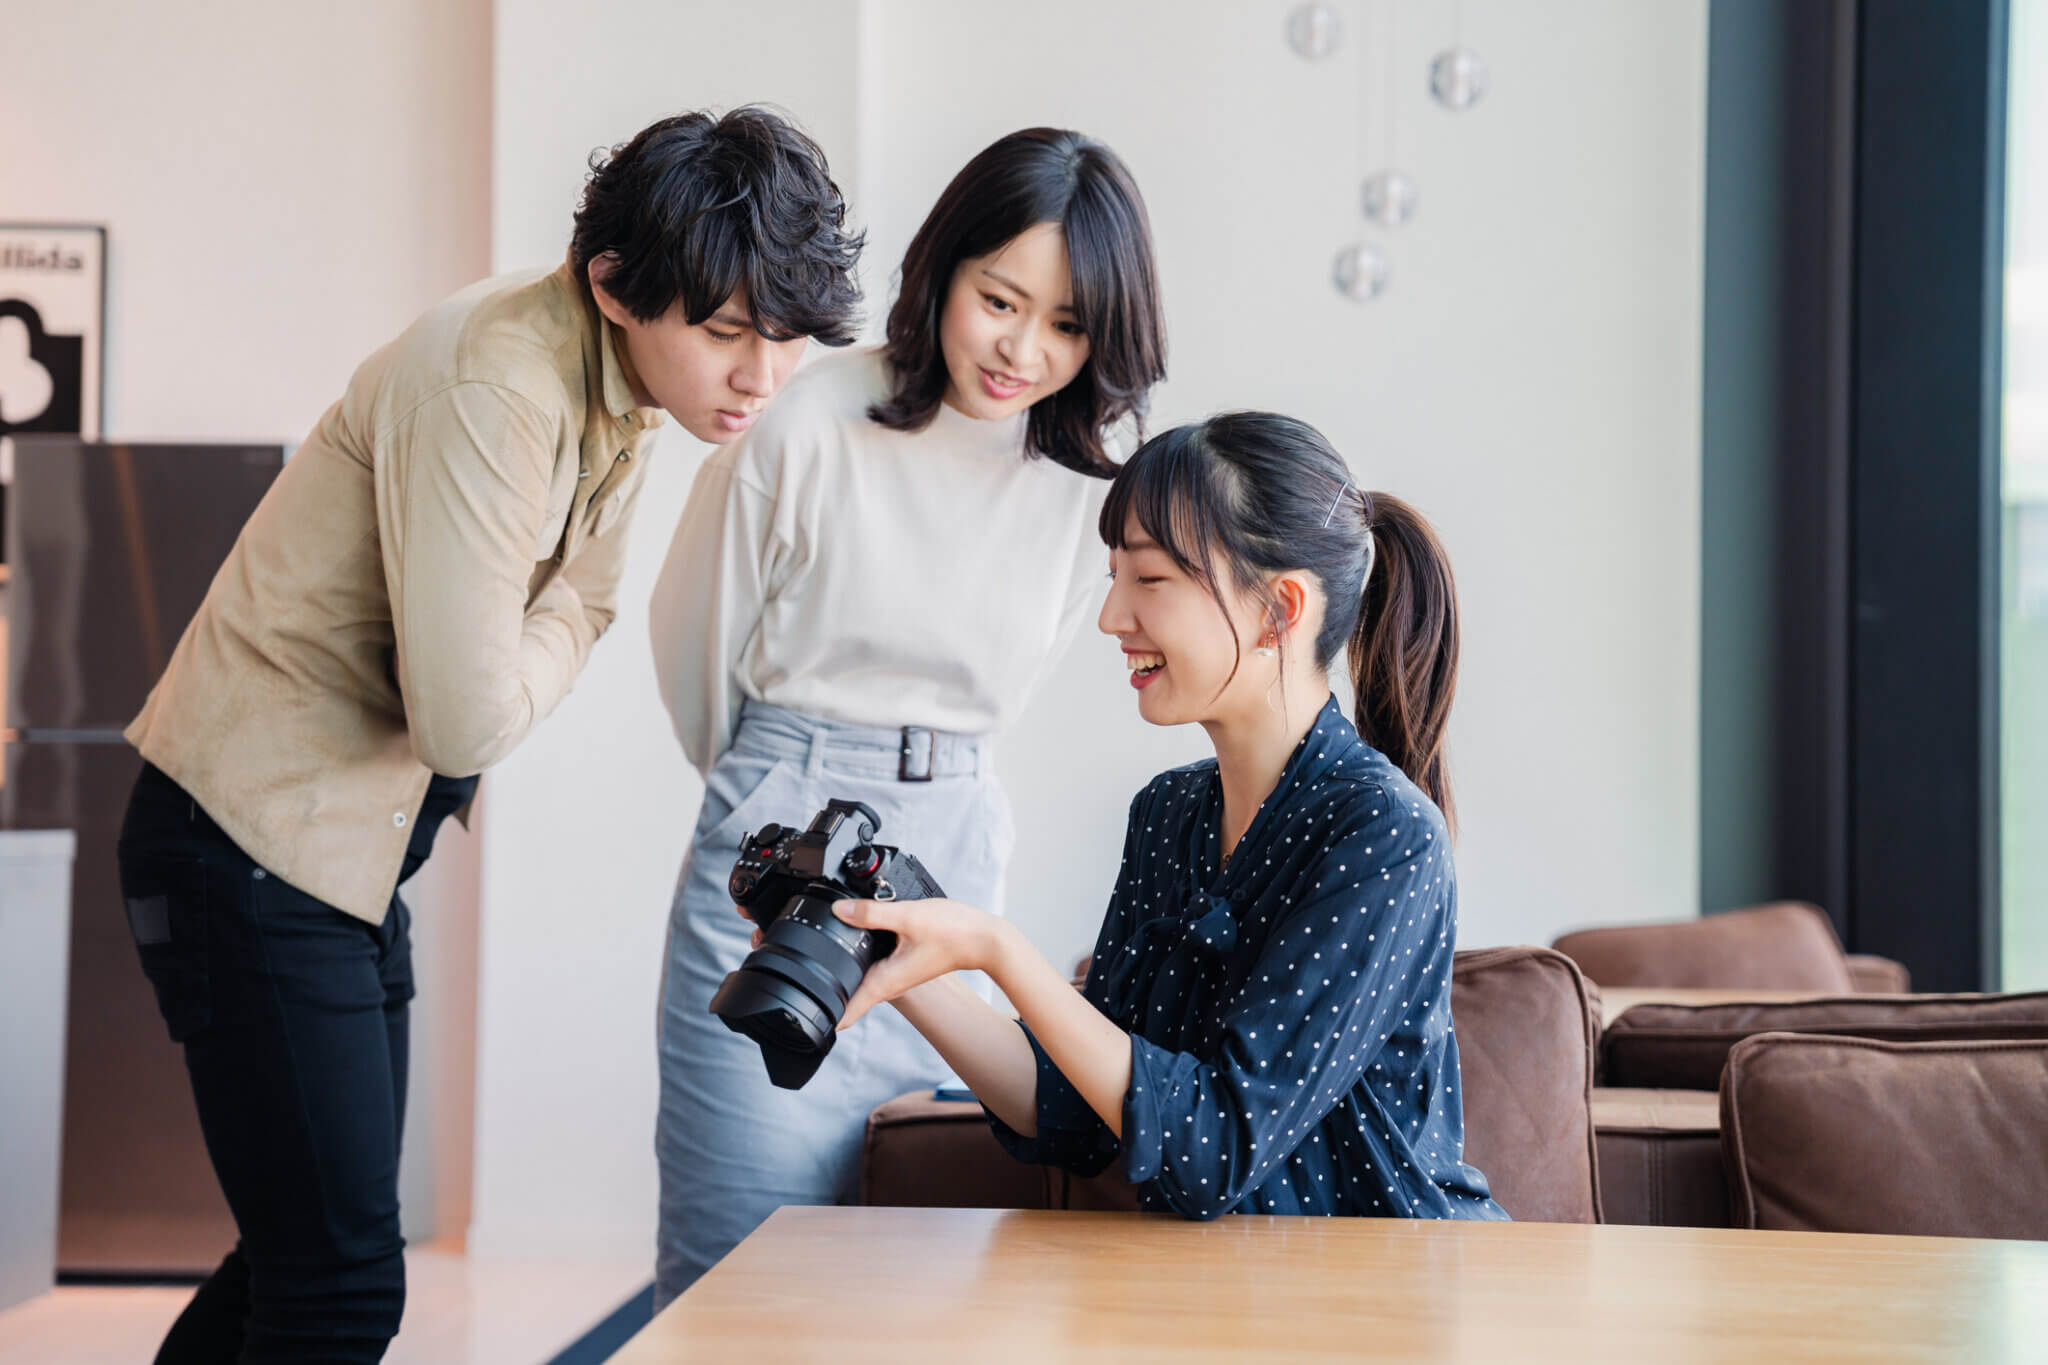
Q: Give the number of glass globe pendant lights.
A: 4